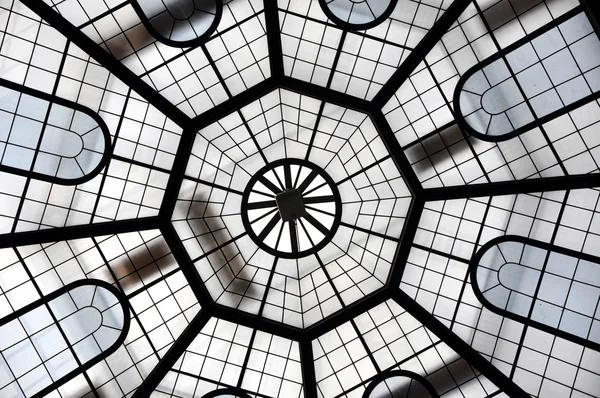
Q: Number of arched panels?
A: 8